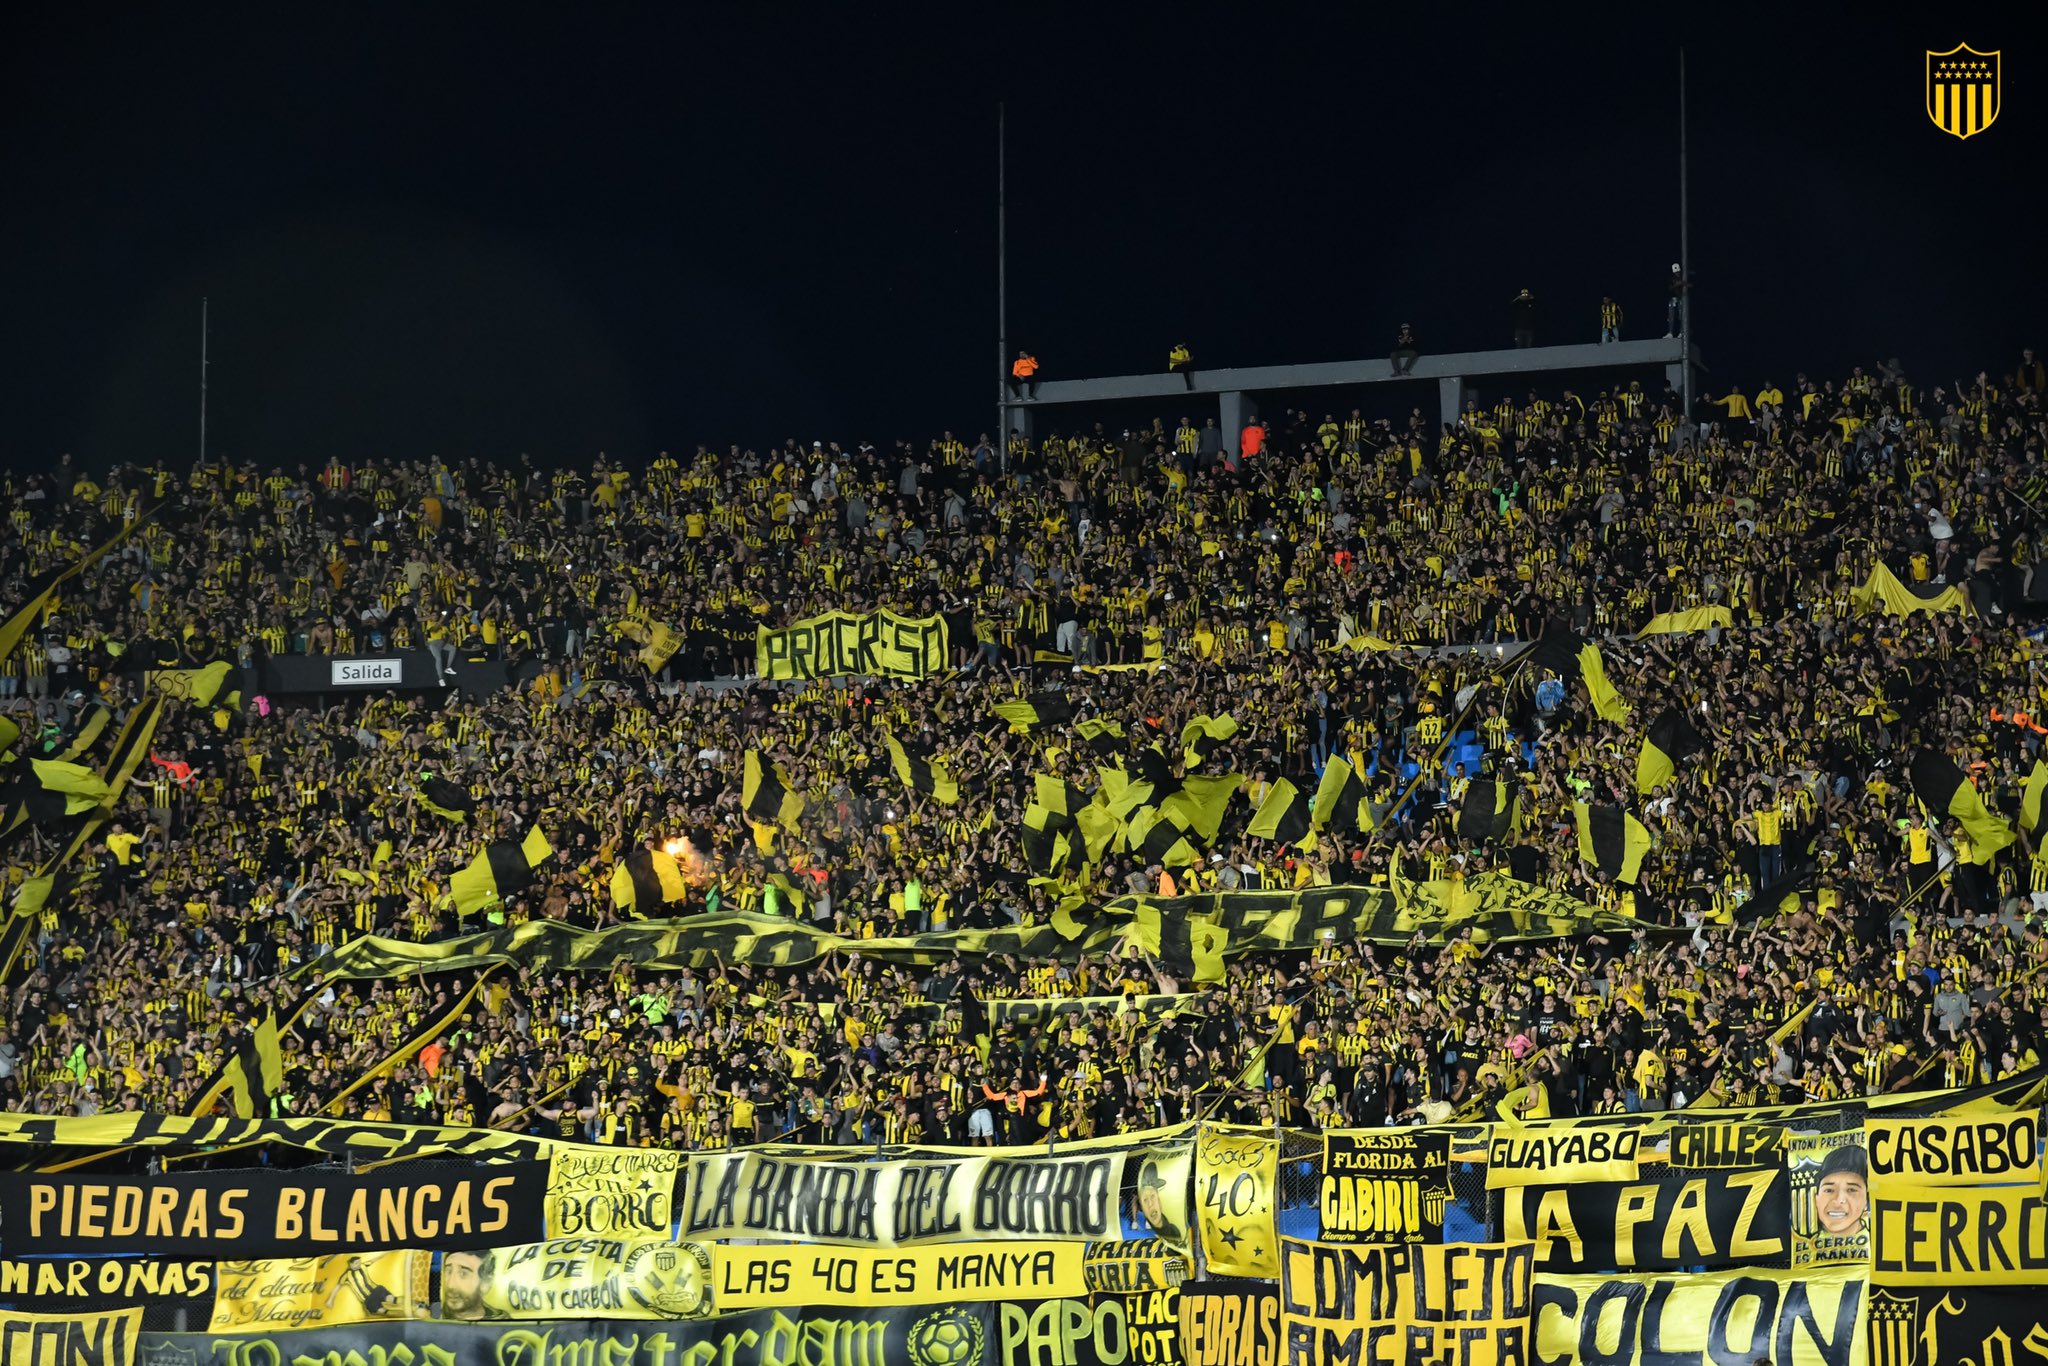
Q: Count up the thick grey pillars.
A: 4